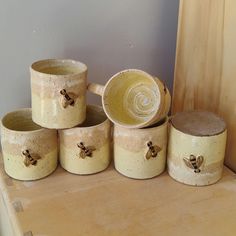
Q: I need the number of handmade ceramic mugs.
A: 6